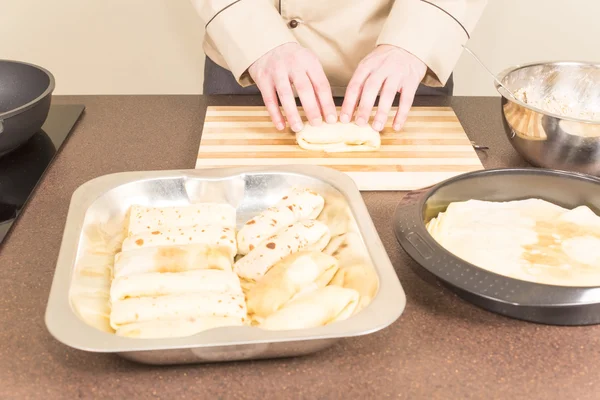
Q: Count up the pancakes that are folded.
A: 11